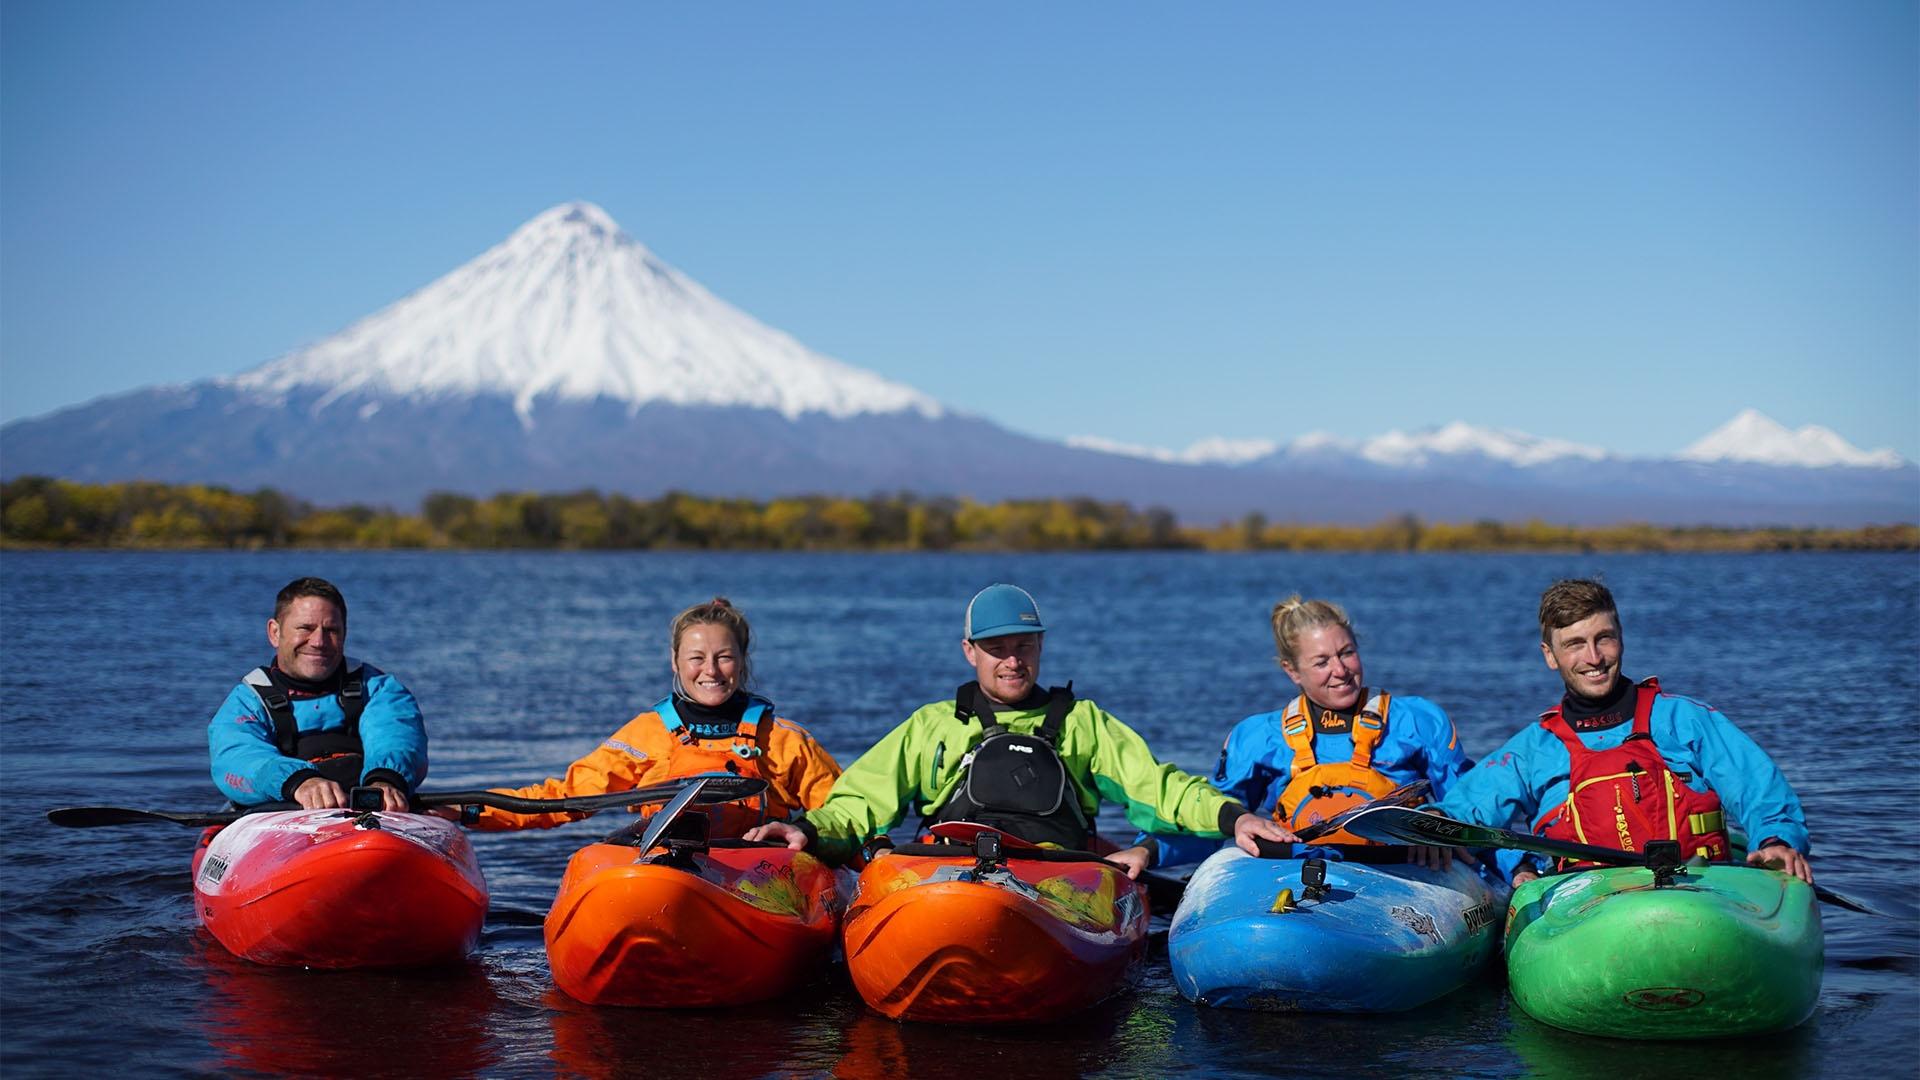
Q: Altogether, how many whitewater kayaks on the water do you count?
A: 5